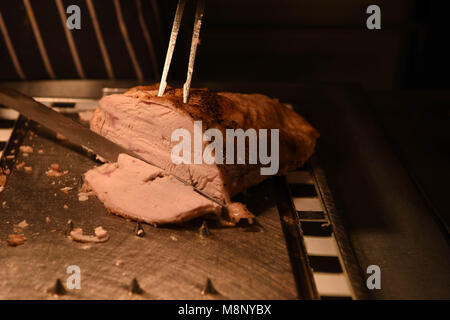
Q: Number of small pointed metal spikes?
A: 6